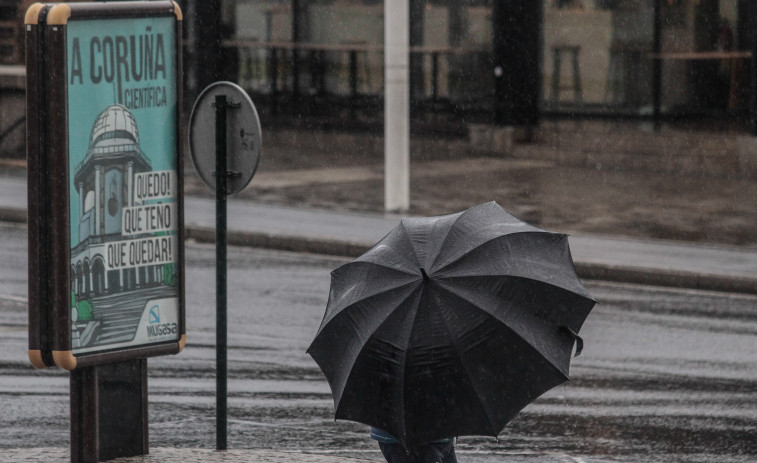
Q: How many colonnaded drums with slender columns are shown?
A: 1